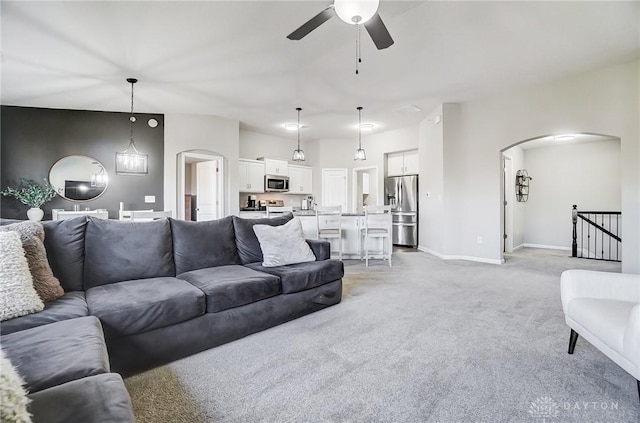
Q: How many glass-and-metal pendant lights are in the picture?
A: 3